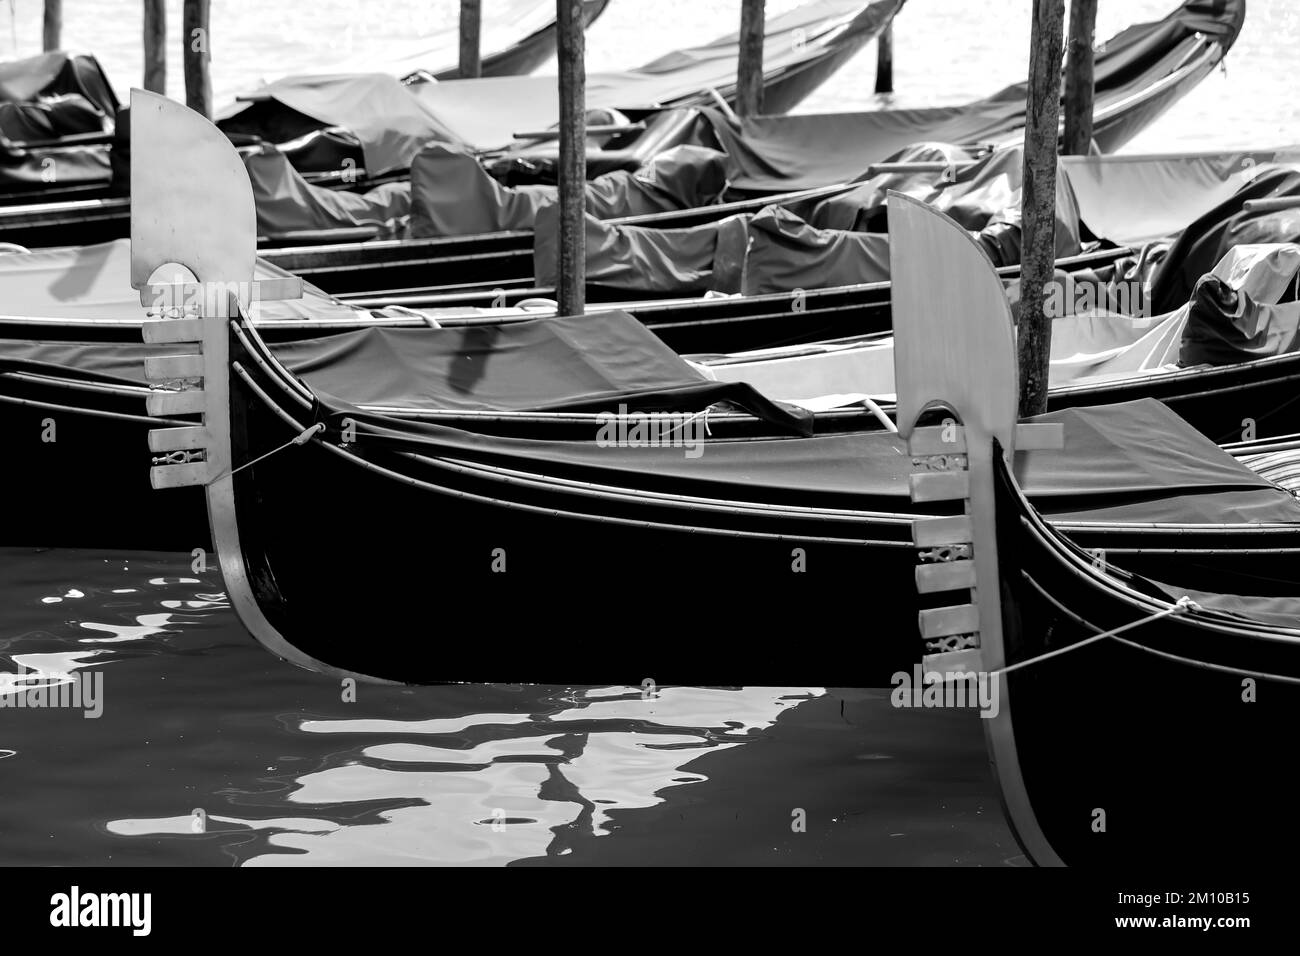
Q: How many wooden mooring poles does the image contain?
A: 9